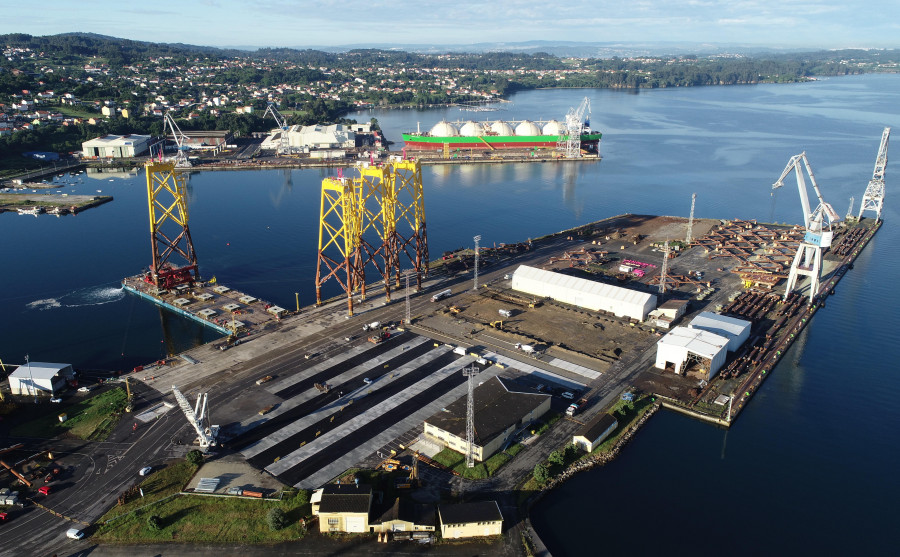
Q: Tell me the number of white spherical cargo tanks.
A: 5